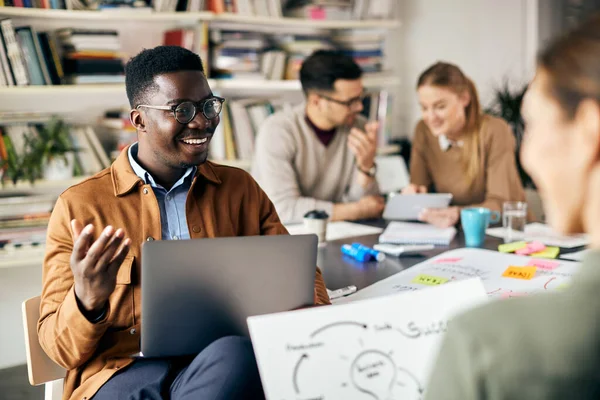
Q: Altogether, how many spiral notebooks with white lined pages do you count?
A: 1